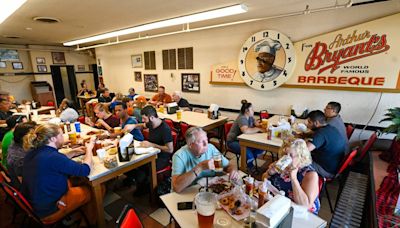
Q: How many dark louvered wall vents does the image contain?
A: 3